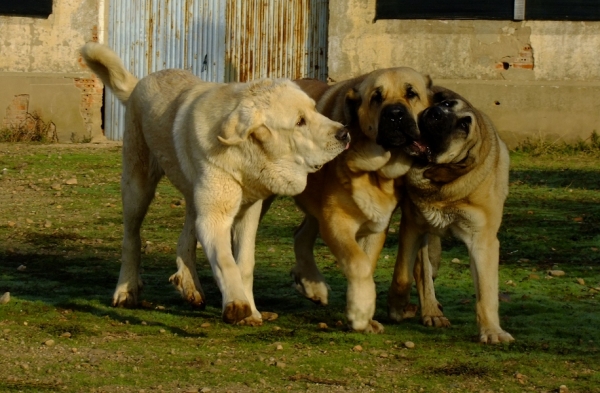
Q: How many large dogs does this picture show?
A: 3